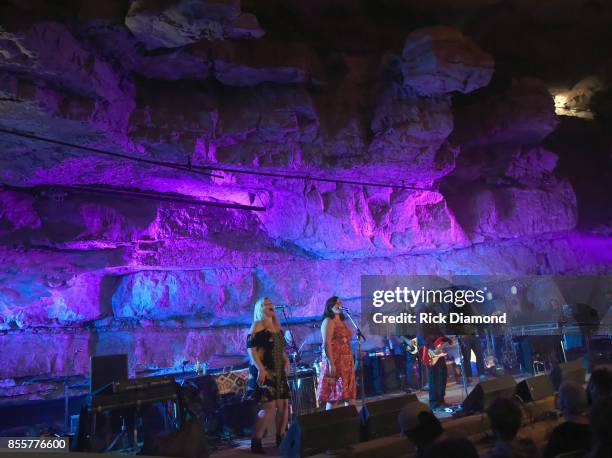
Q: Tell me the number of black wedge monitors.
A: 5